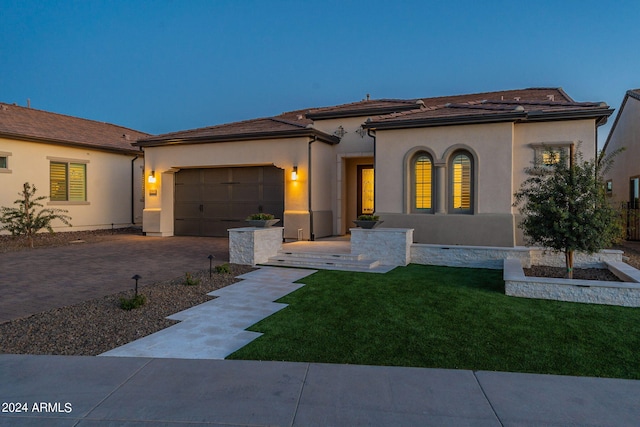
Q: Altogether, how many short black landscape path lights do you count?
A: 2